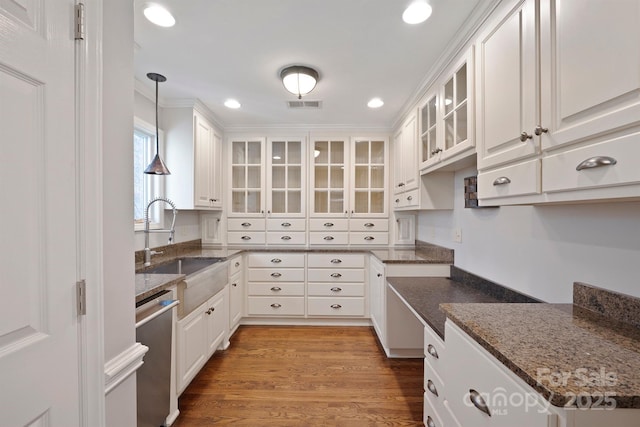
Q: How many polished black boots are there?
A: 0